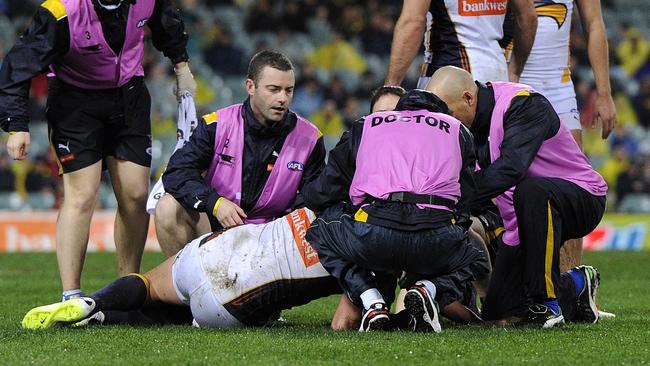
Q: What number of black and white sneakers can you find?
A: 4